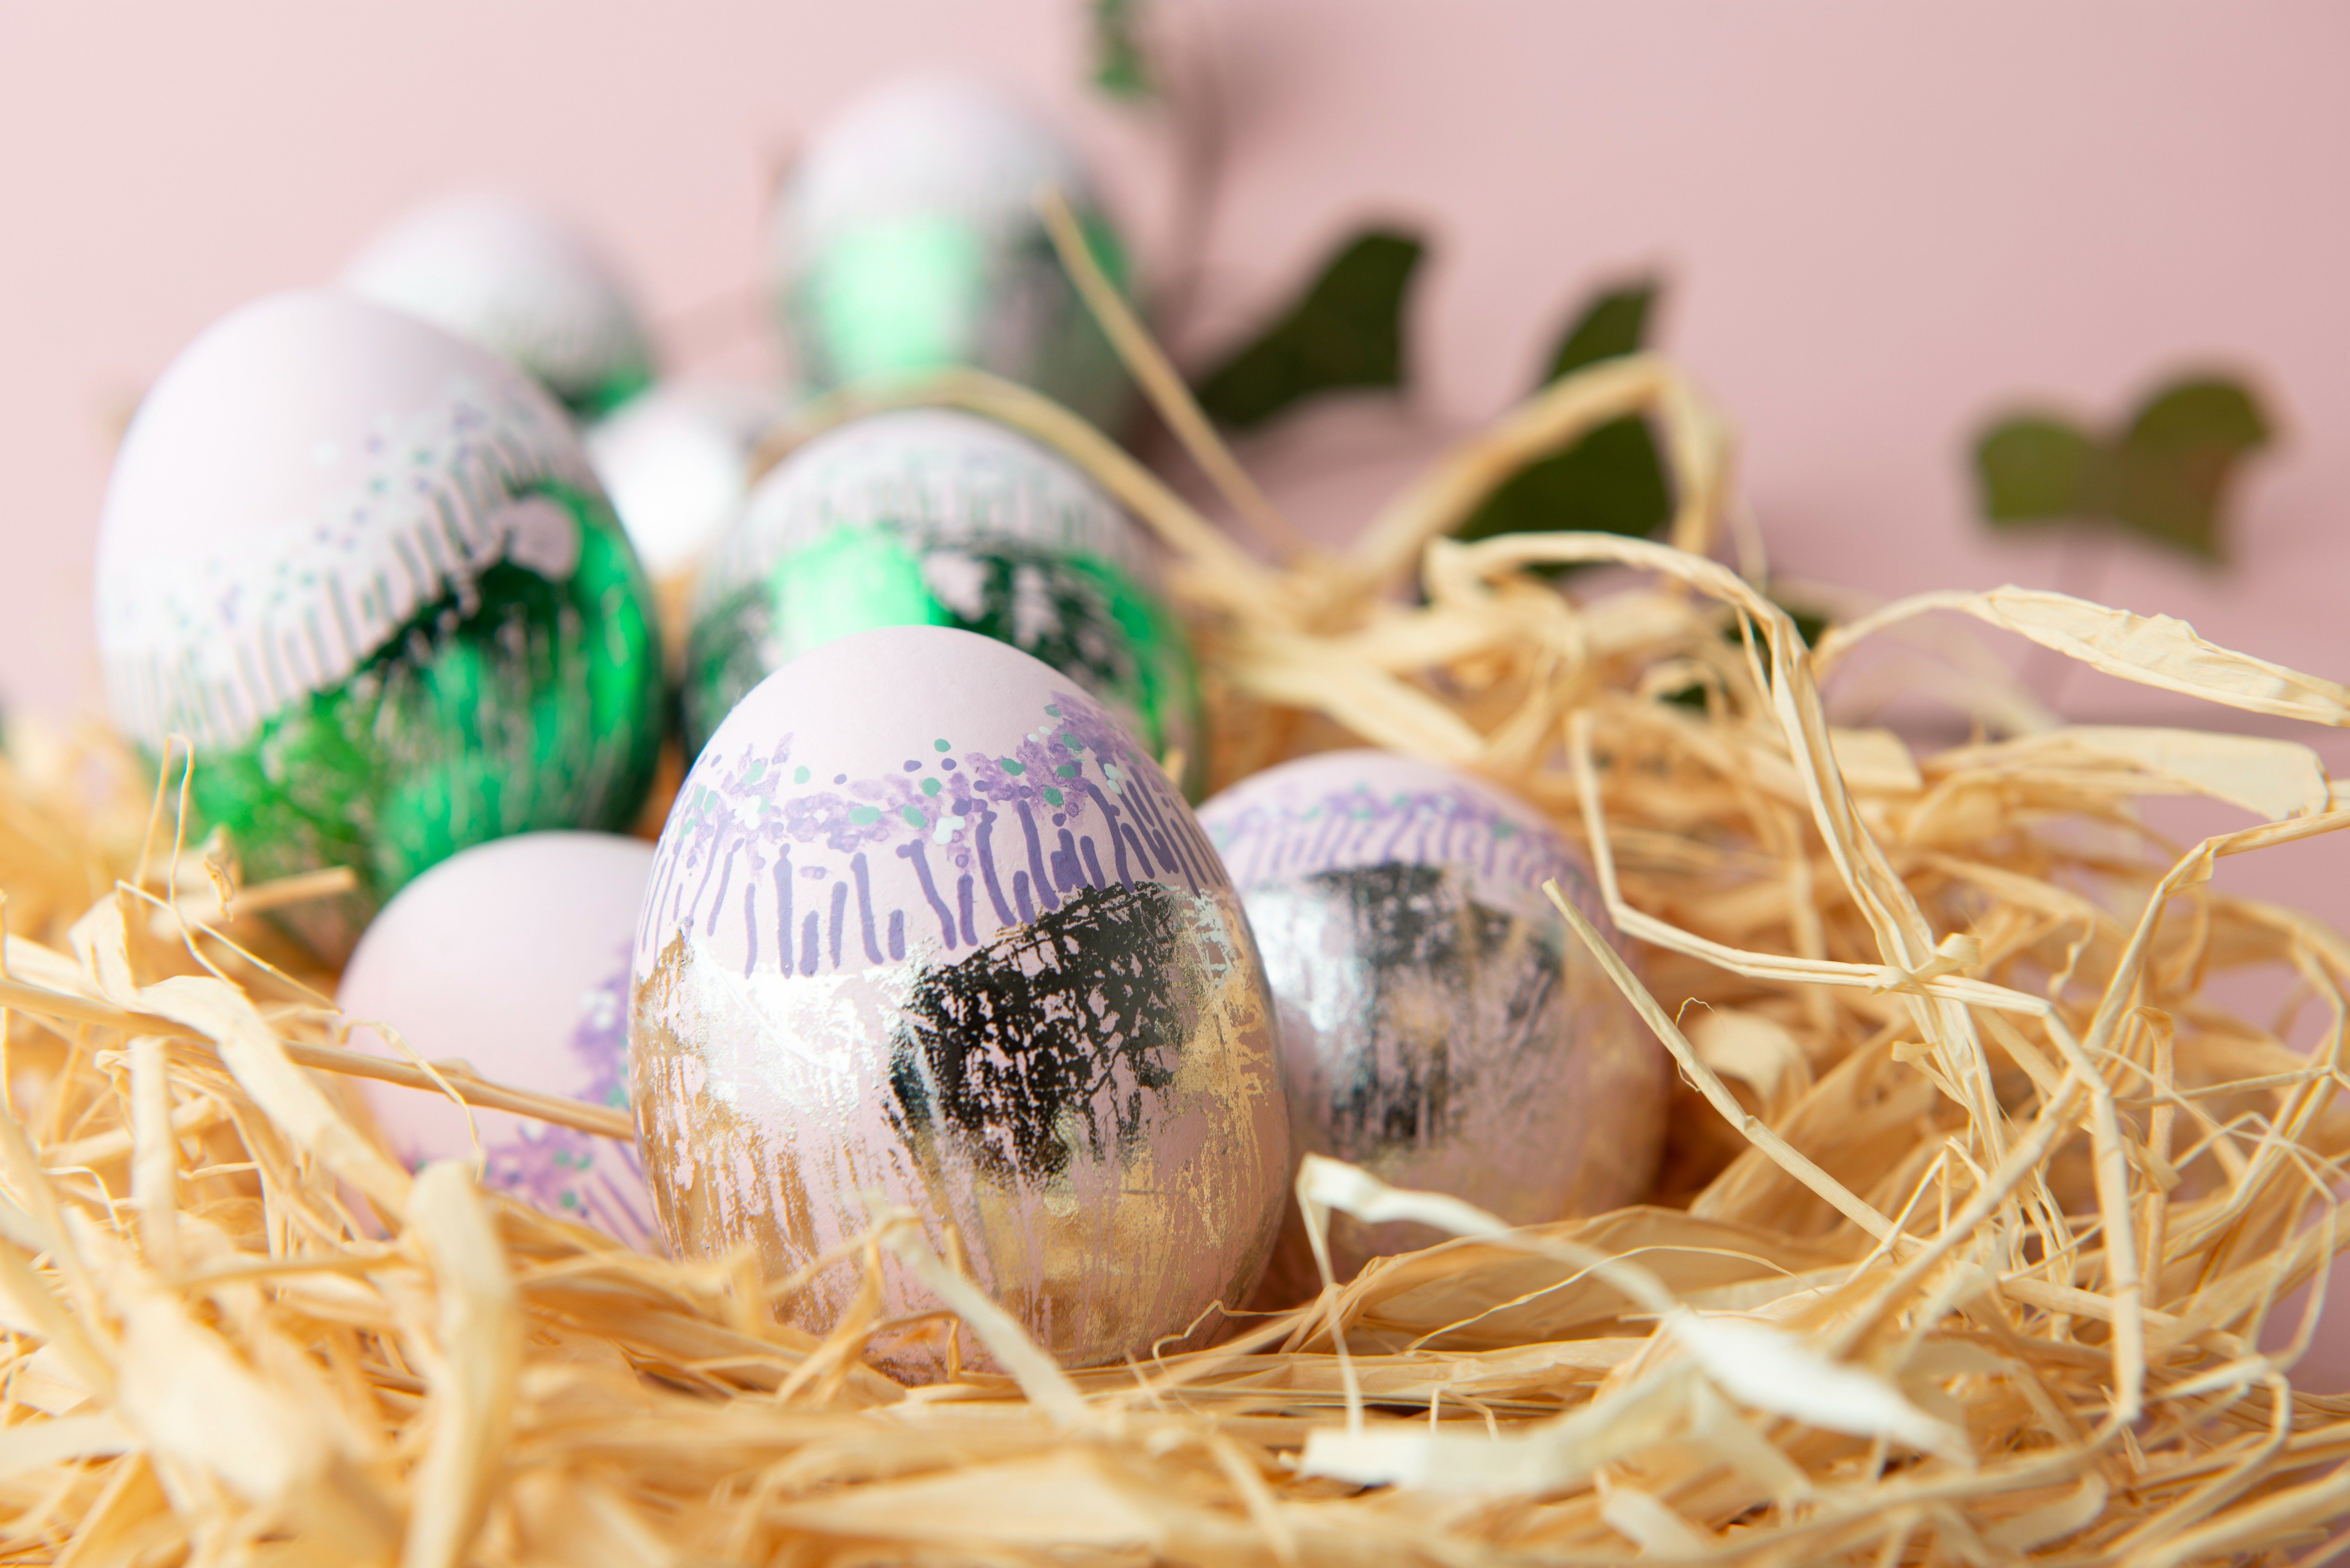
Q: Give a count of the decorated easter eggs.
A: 8